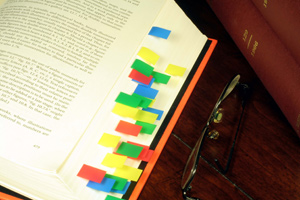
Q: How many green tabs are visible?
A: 8